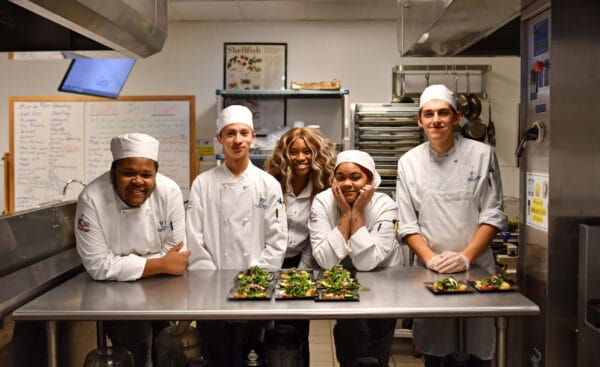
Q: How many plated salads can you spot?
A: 11